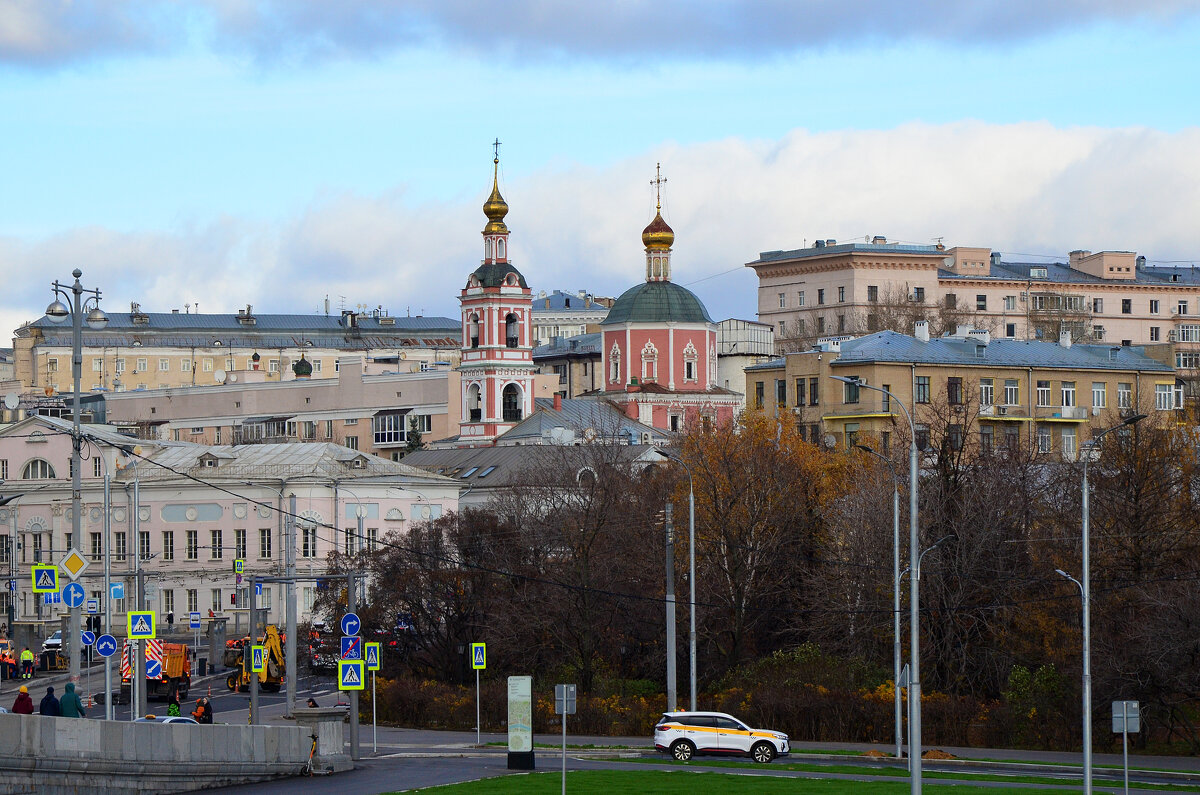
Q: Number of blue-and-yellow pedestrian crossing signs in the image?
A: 7